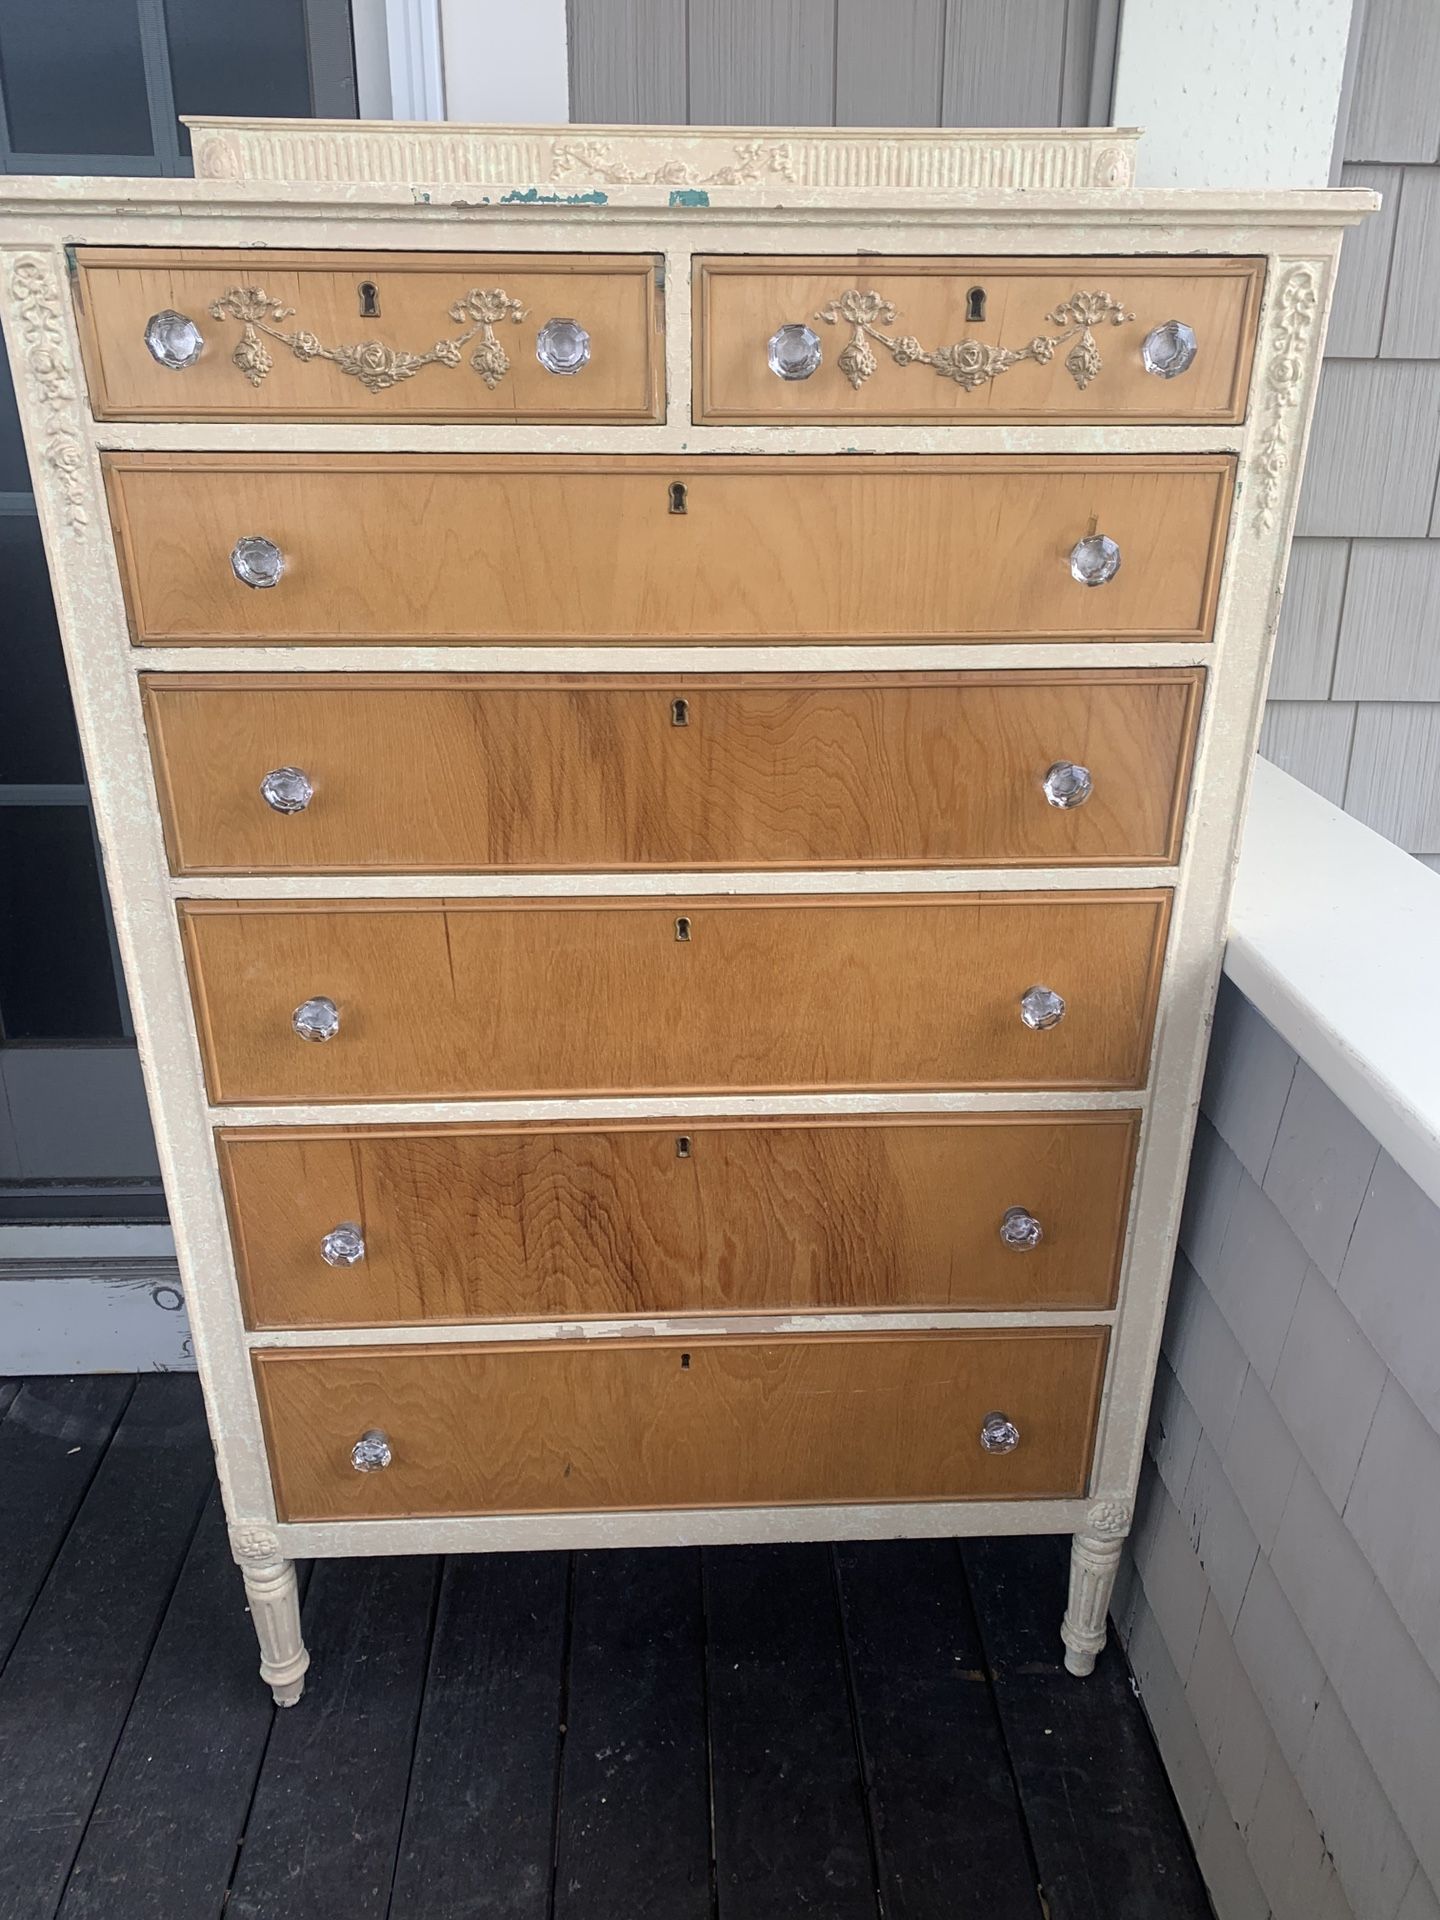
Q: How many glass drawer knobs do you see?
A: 14